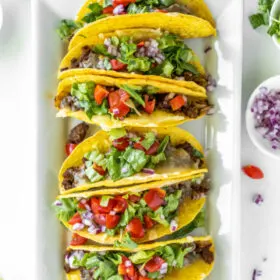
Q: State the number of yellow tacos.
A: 6